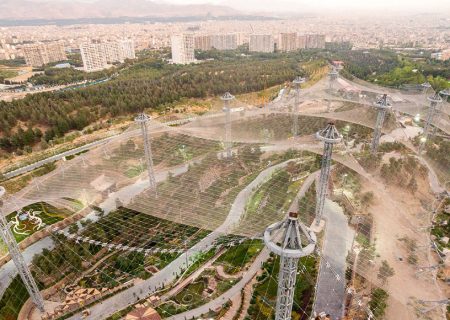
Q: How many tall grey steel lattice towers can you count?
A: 11